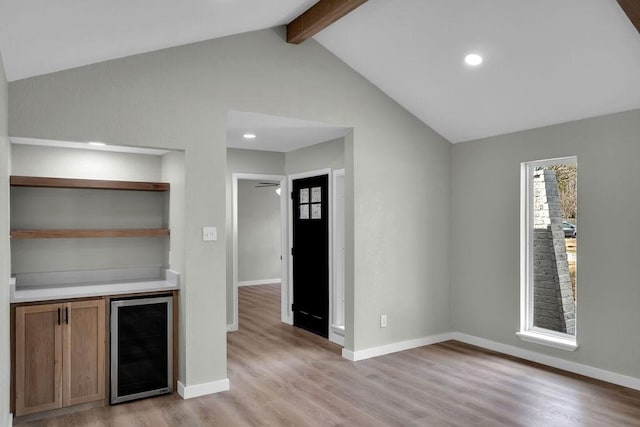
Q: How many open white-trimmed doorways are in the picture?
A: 1